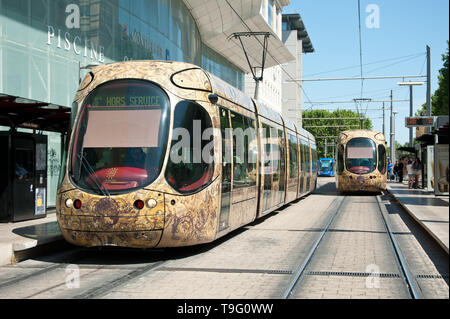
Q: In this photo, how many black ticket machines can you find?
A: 1